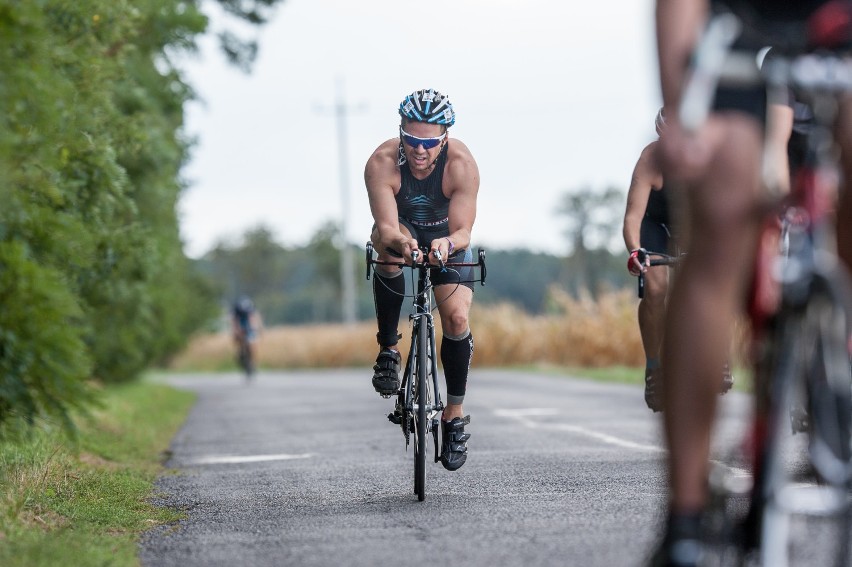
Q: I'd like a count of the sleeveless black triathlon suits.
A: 2